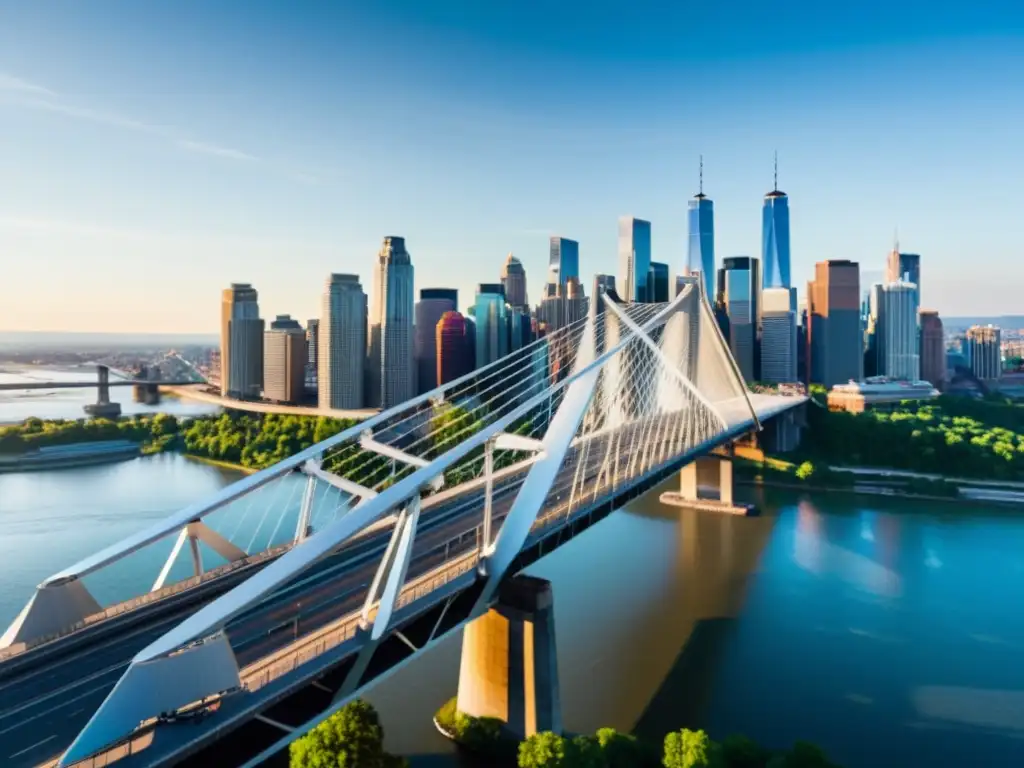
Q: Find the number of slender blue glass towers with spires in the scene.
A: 2